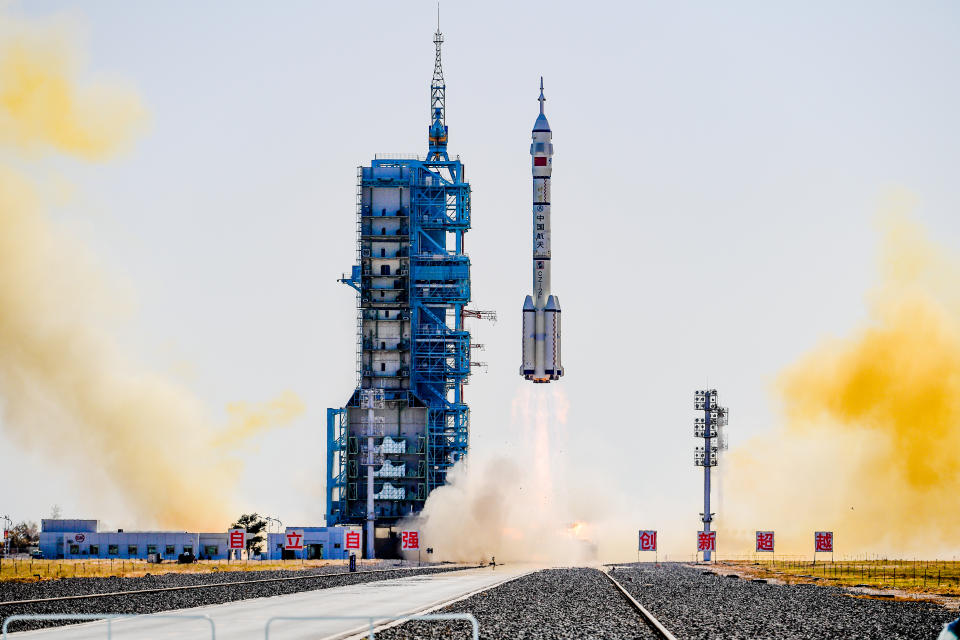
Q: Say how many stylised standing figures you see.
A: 0